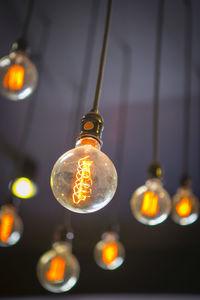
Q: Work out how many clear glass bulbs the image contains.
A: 7